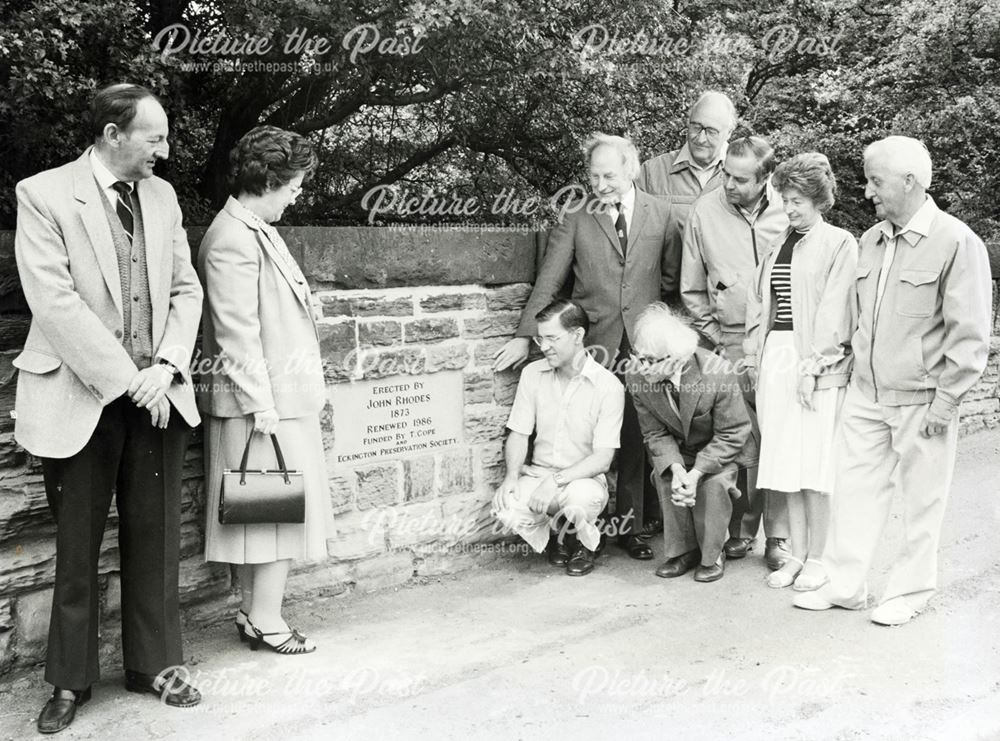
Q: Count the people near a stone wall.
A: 9